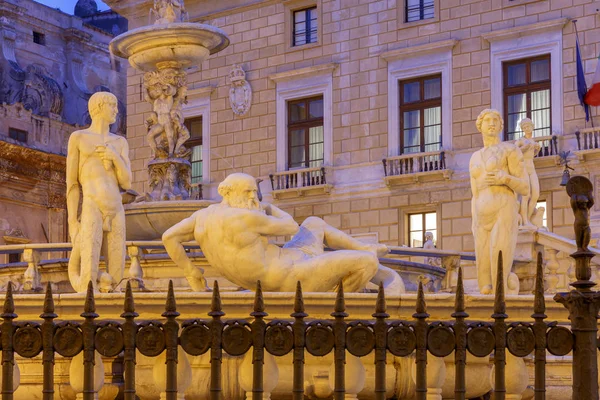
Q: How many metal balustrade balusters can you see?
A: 14